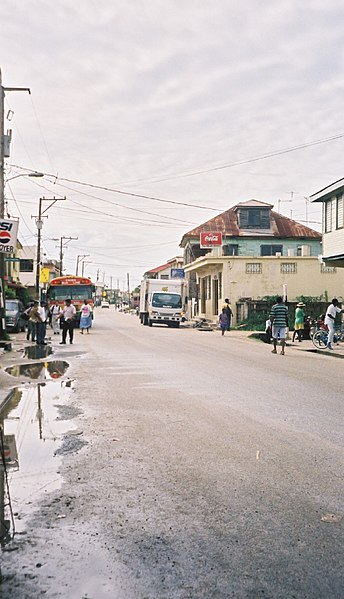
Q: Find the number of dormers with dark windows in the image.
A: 1